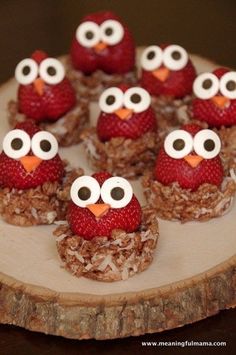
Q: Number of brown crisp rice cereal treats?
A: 8